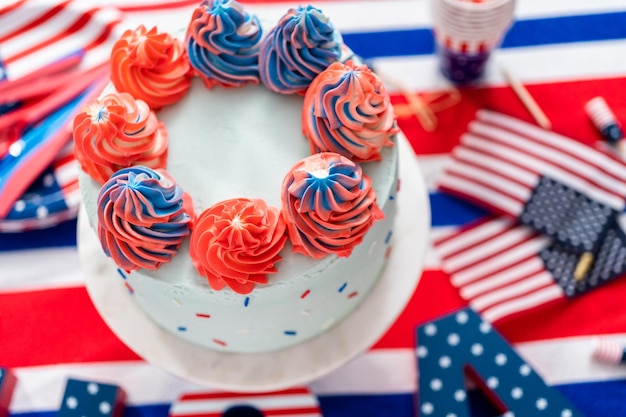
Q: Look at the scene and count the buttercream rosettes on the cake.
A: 8